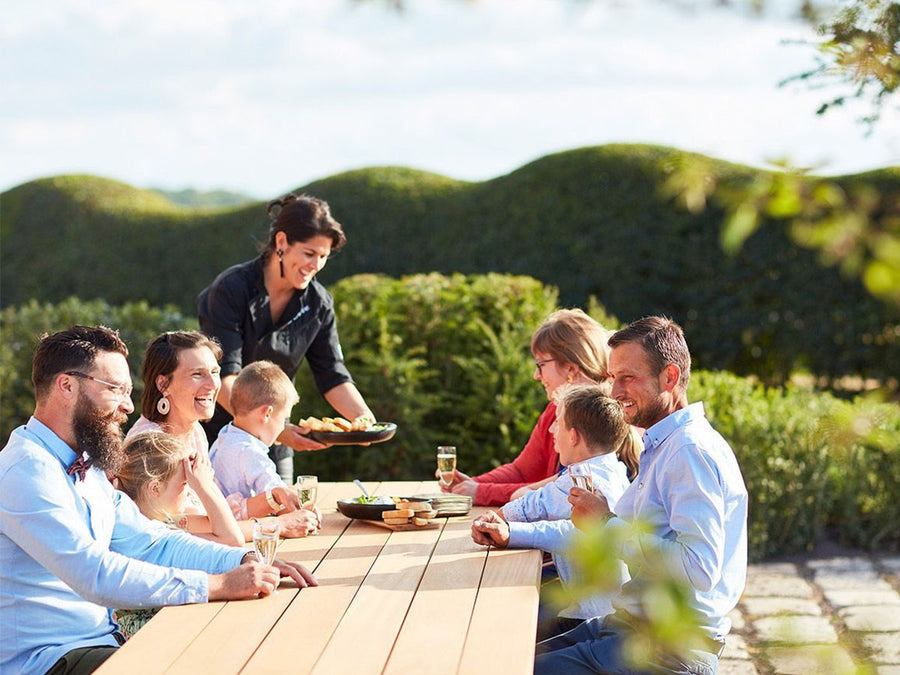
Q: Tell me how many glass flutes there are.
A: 4